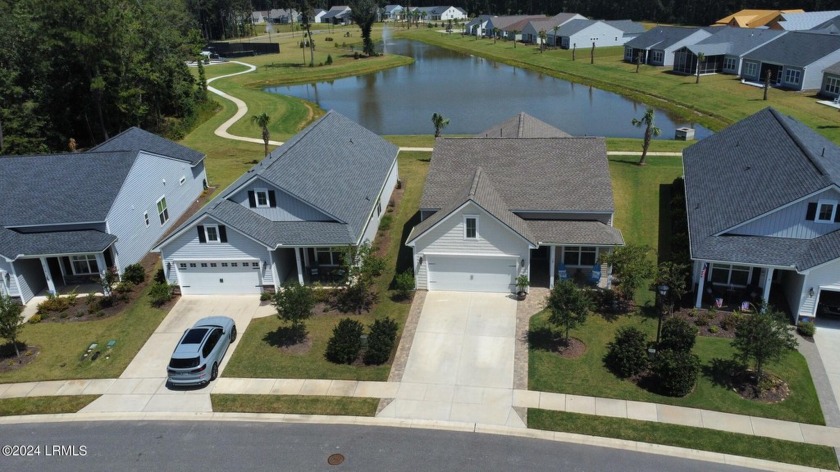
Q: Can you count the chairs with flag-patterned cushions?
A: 2